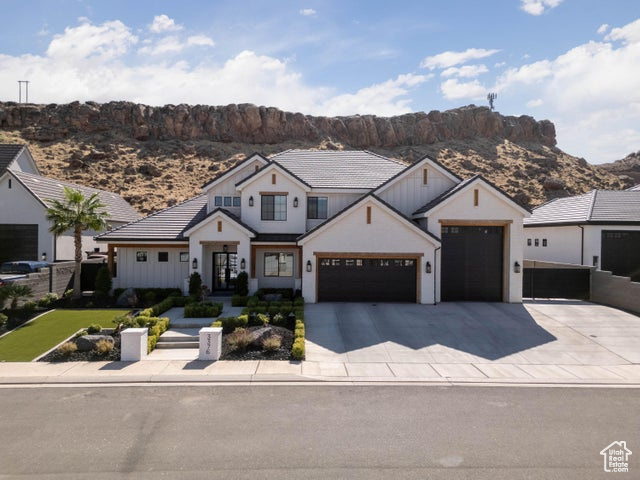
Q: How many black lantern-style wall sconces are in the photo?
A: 7